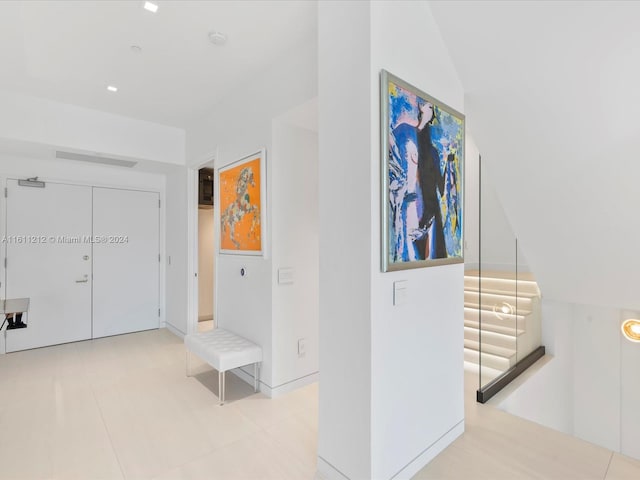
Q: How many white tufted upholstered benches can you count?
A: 1